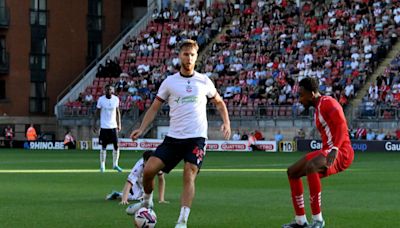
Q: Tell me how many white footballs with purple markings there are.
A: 1